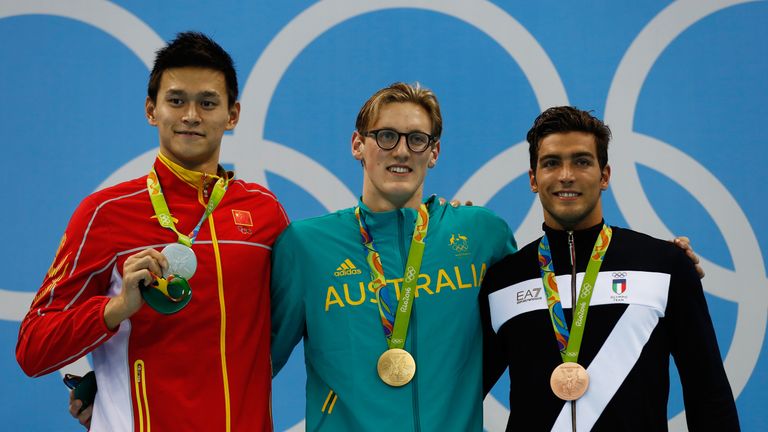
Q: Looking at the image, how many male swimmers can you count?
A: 3